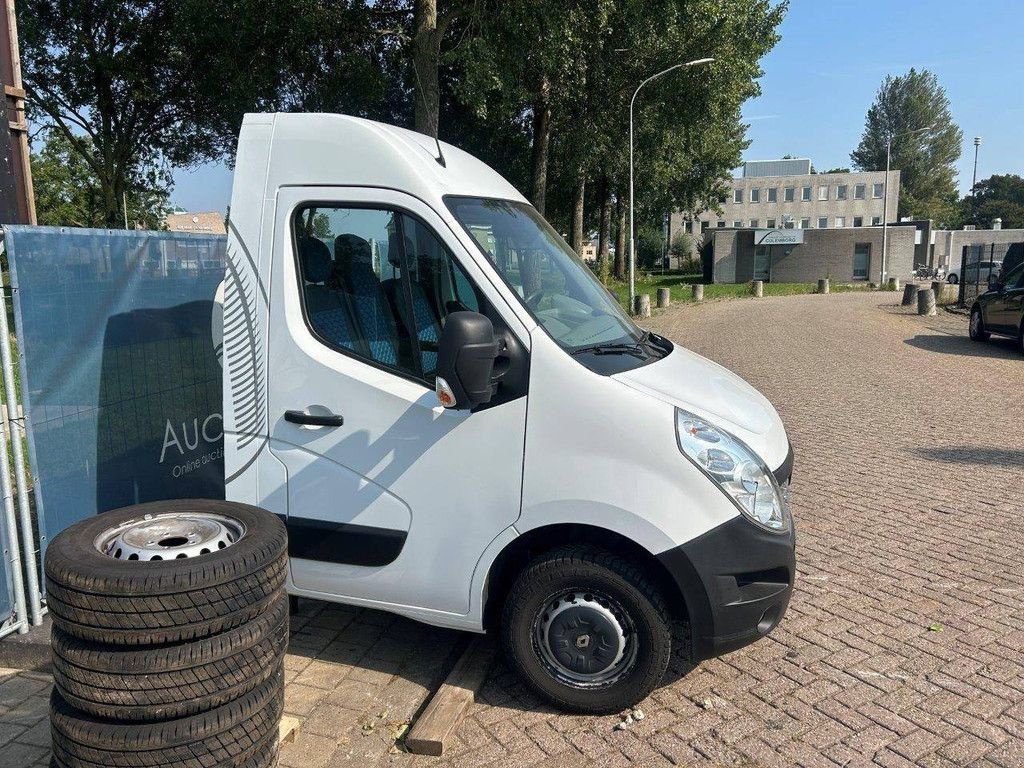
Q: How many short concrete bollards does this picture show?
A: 9